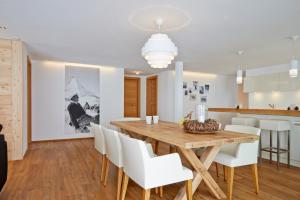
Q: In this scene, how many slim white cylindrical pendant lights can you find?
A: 2